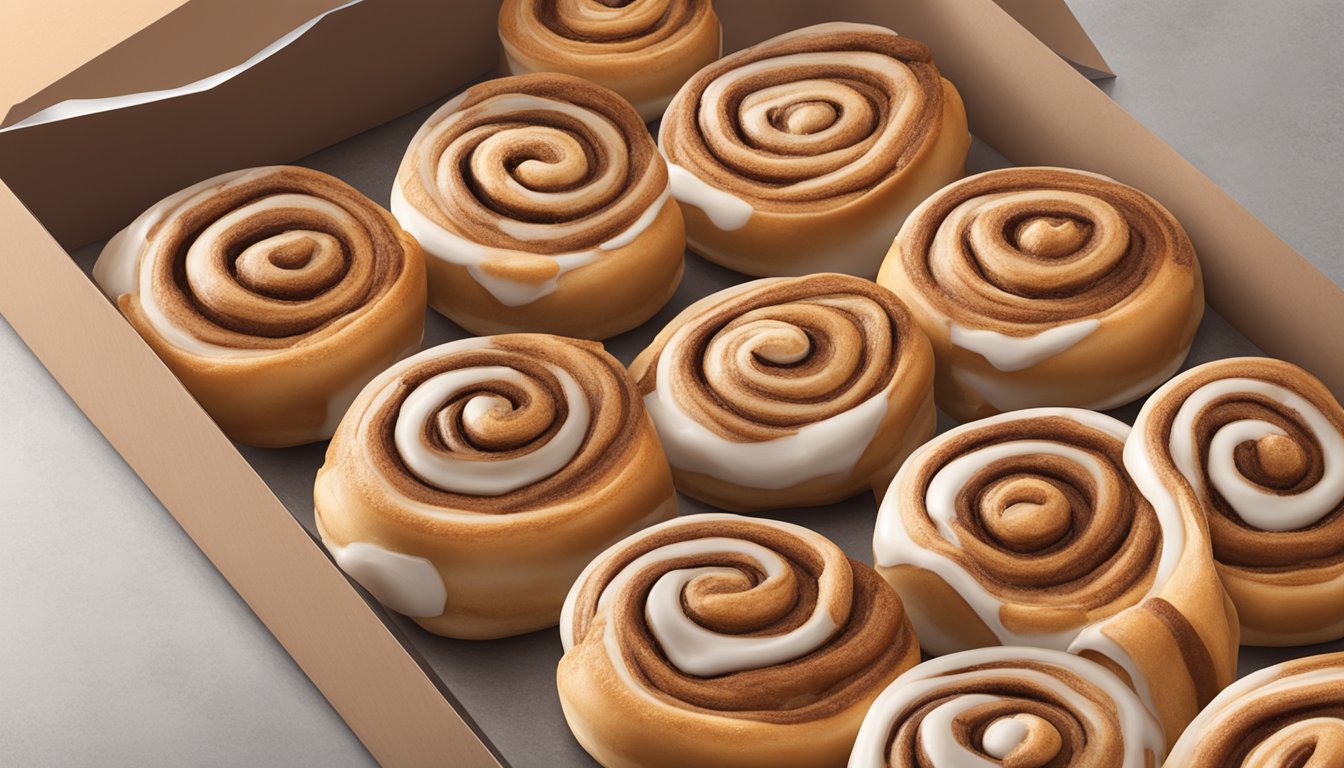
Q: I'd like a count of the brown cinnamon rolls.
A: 12